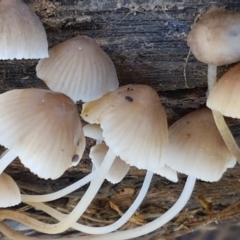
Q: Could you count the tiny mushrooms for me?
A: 10